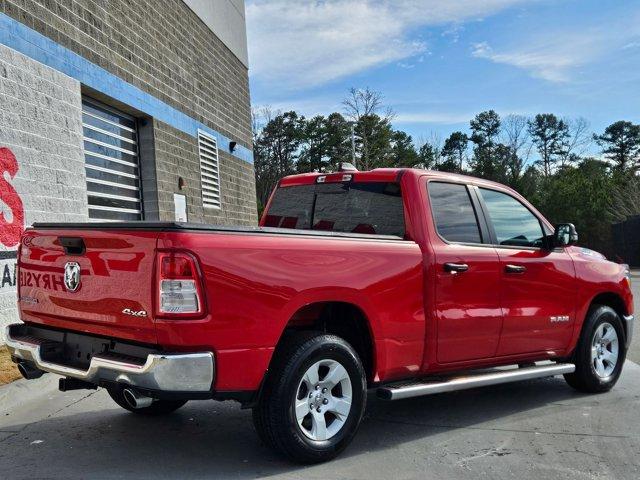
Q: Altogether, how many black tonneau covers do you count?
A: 1